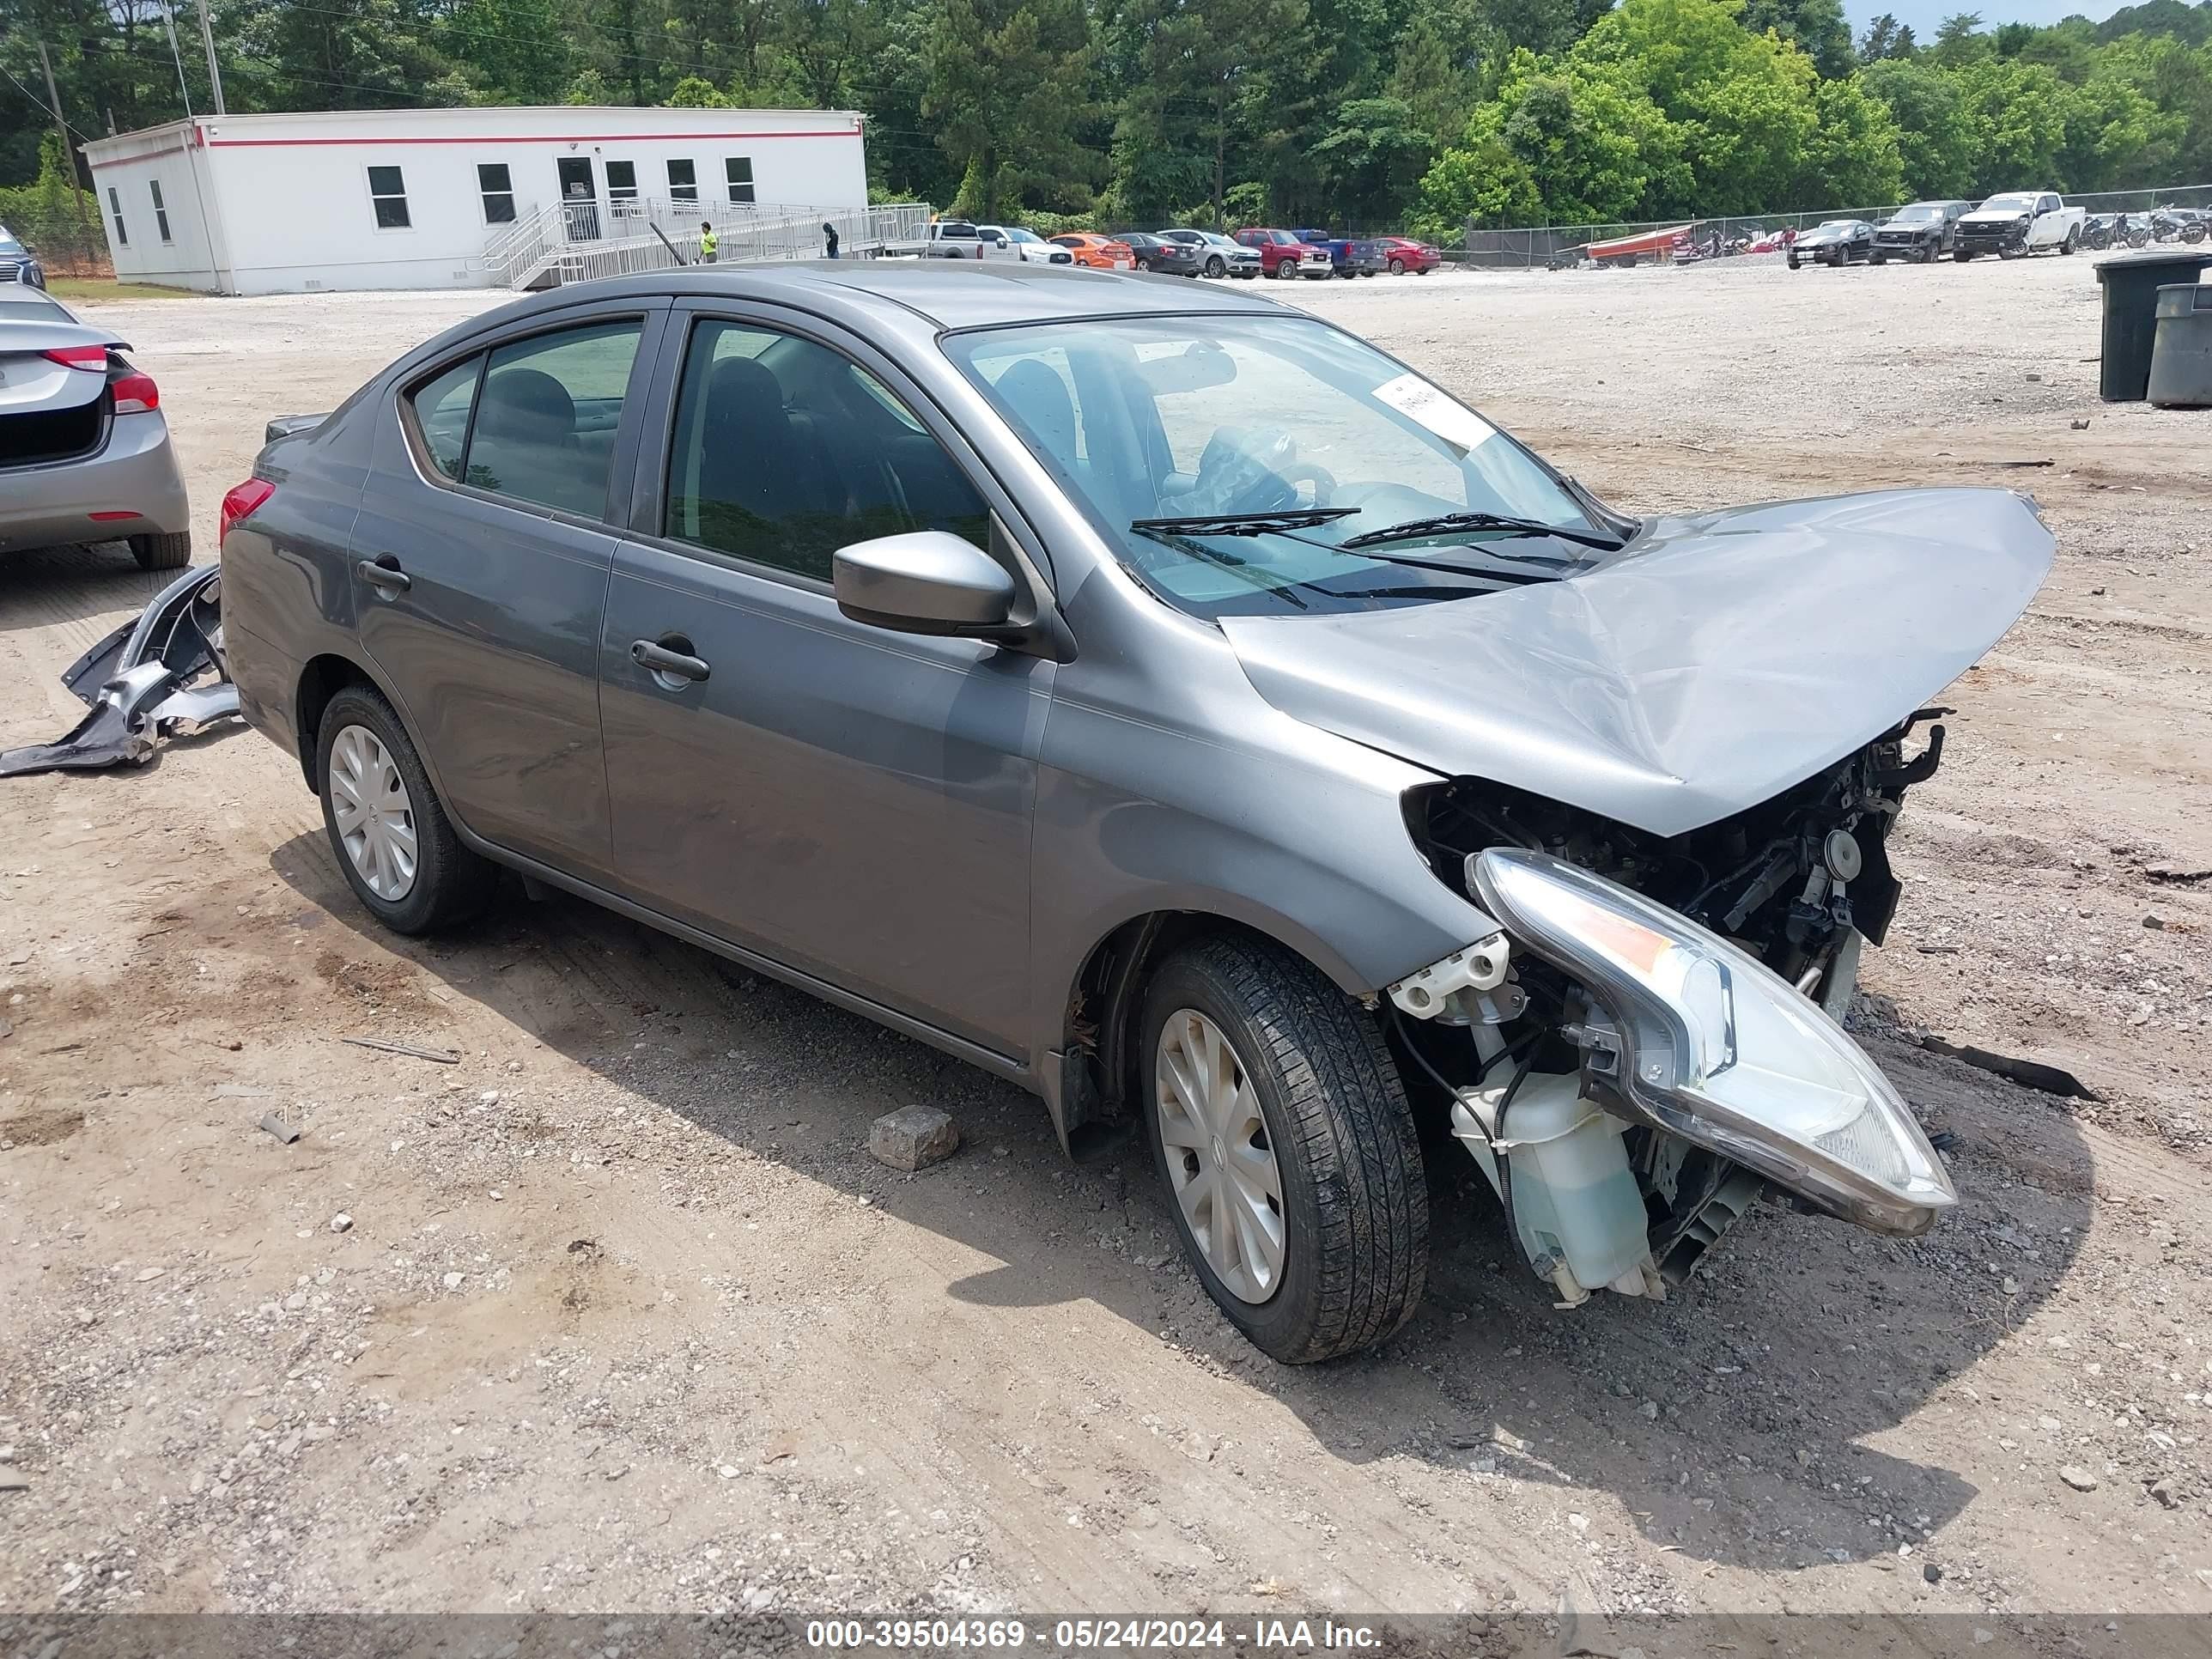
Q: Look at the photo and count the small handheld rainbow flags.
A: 0